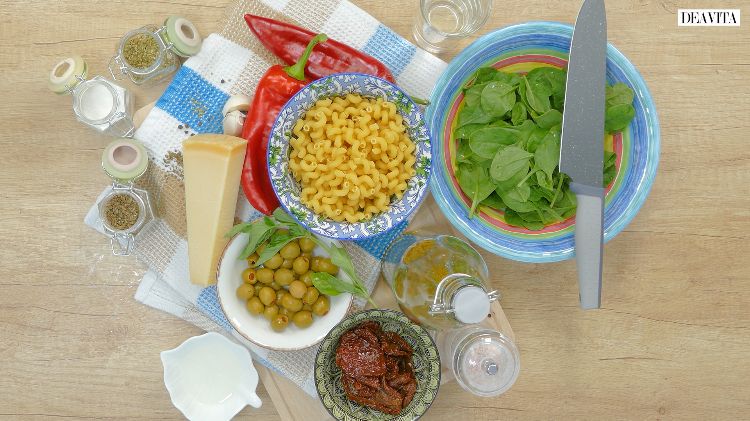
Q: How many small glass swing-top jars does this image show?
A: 3